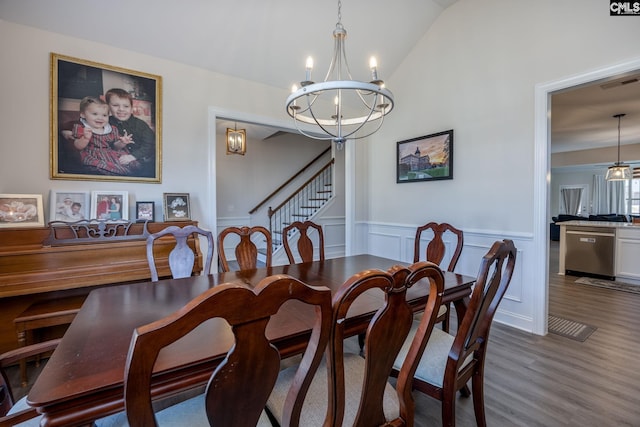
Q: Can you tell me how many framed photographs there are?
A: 7